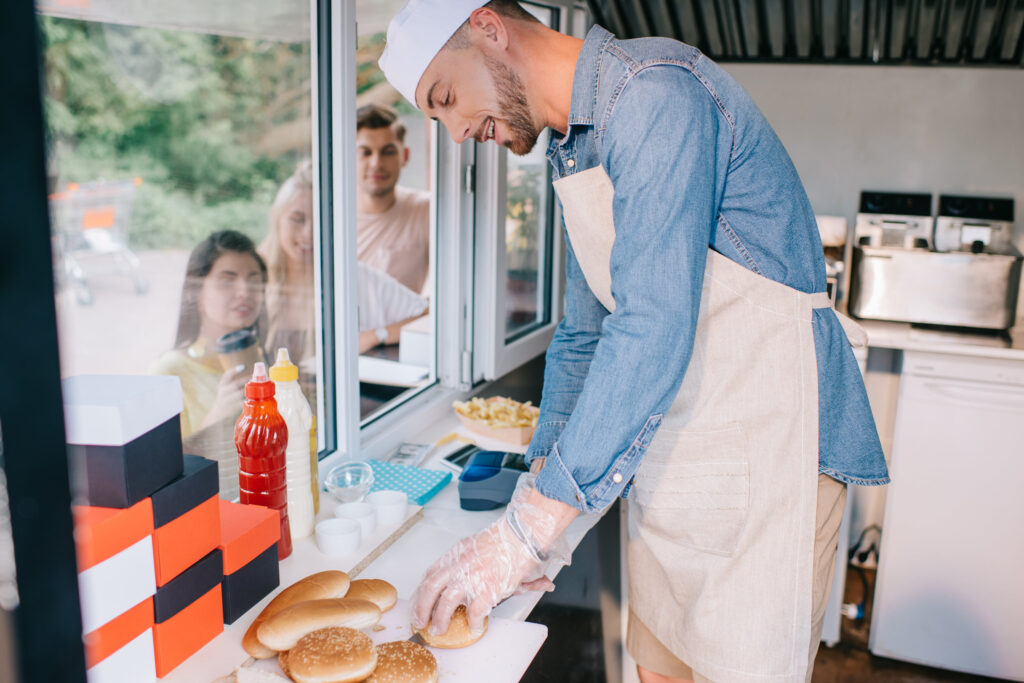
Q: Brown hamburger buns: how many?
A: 4